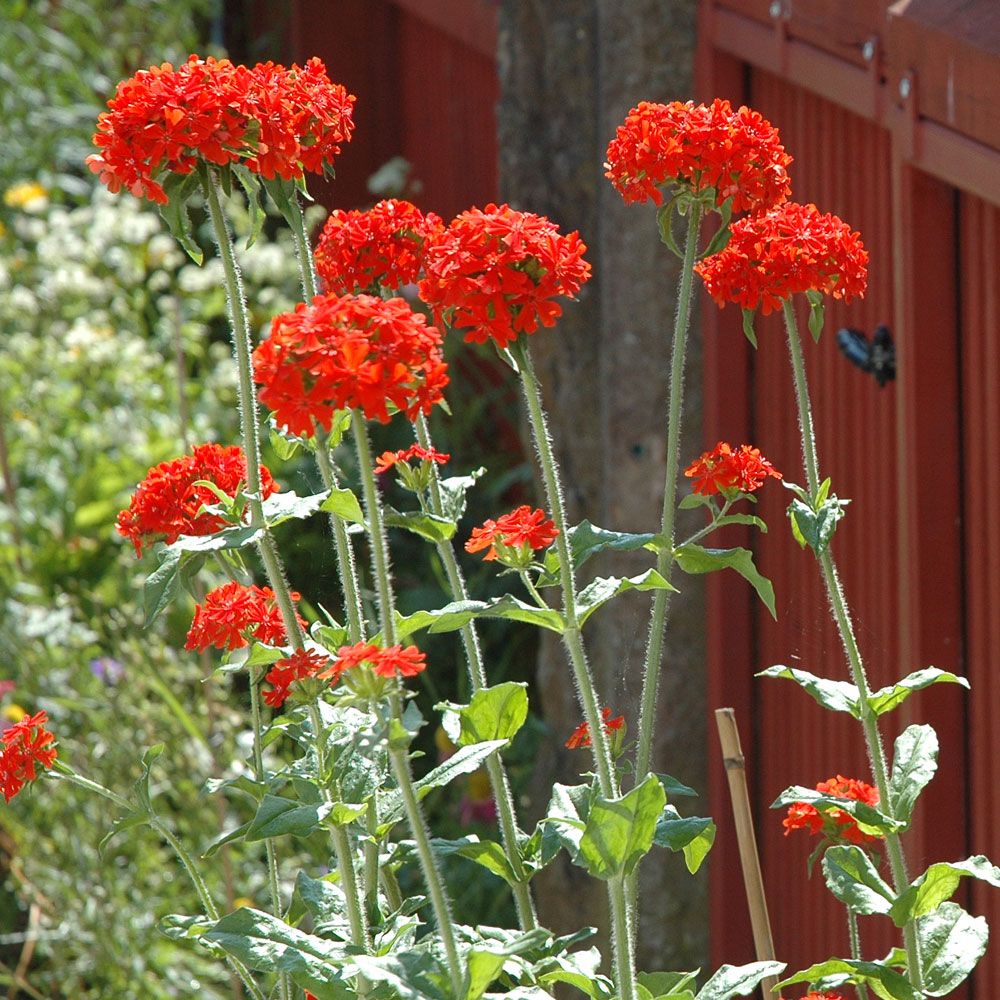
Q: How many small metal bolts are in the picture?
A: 3